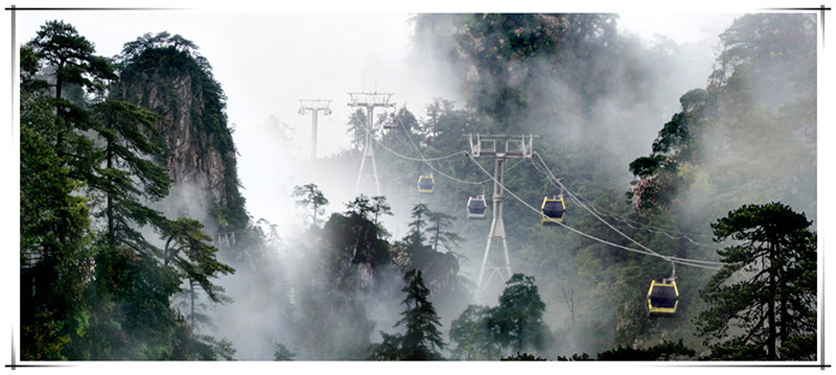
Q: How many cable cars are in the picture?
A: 4